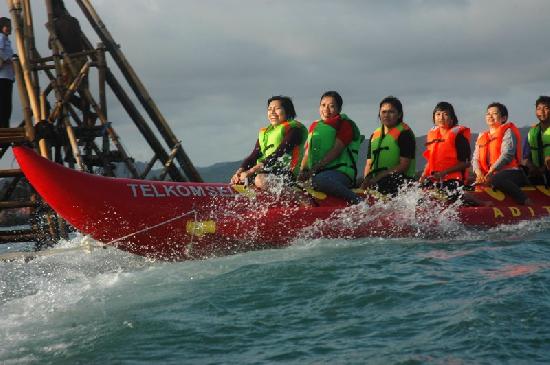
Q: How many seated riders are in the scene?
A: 6